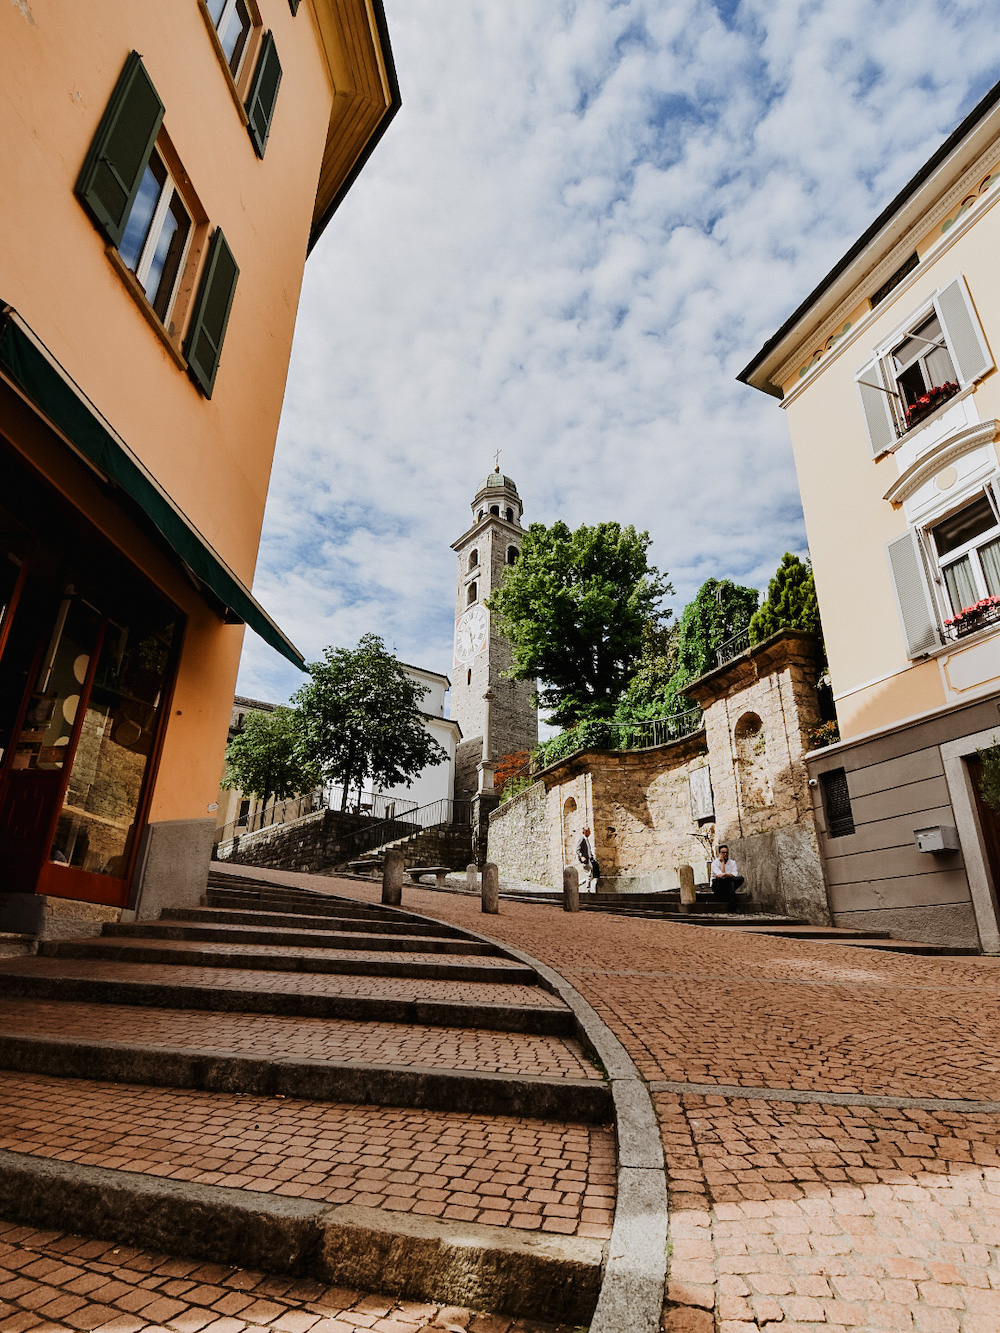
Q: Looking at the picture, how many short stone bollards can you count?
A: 5